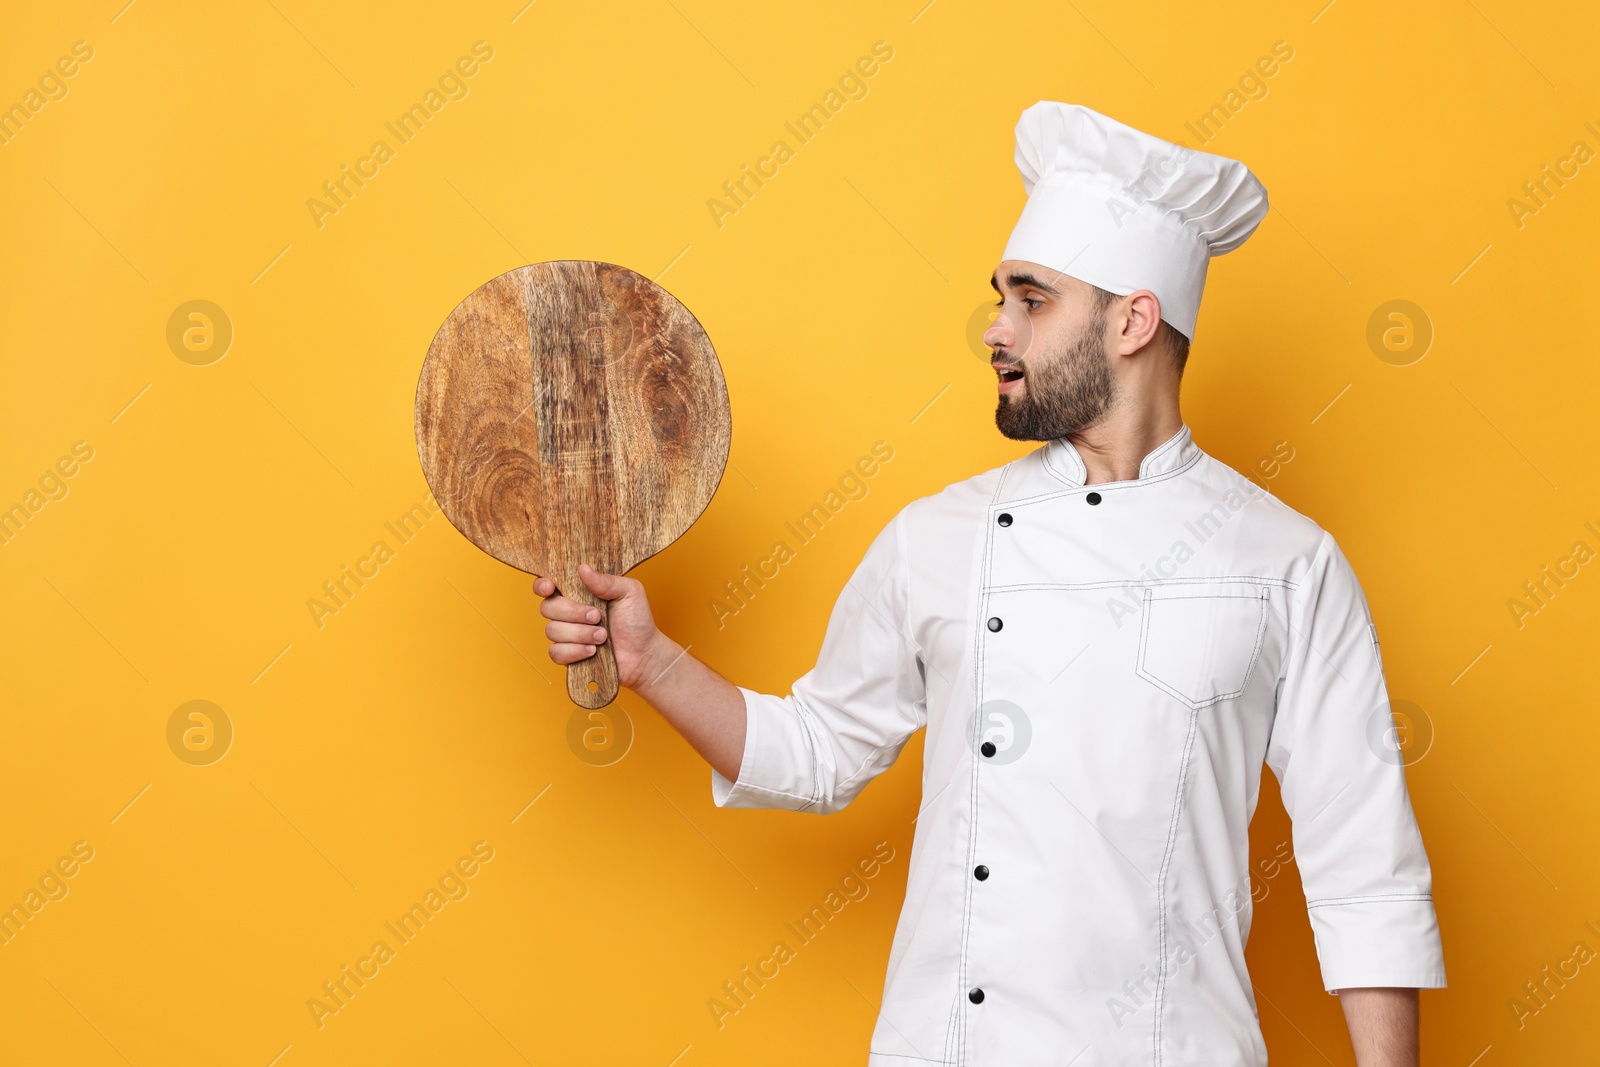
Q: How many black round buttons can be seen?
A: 6